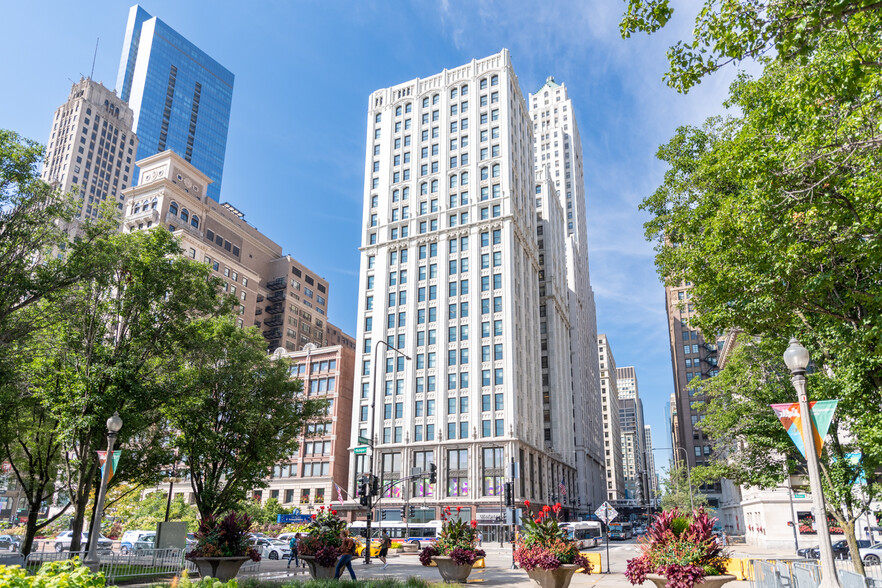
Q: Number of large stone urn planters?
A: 5